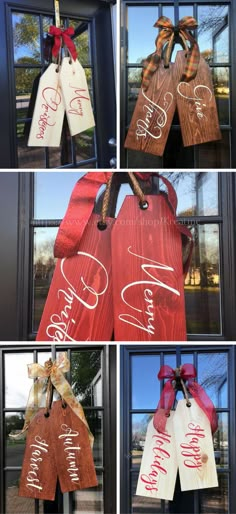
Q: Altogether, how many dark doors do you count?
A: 5